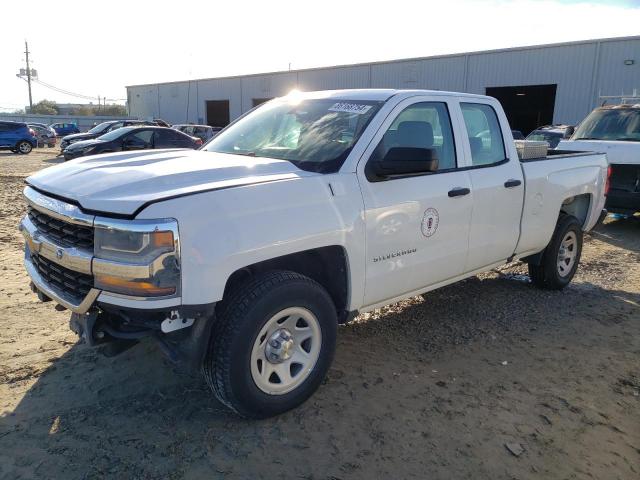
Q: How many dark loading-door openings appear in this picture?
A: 3